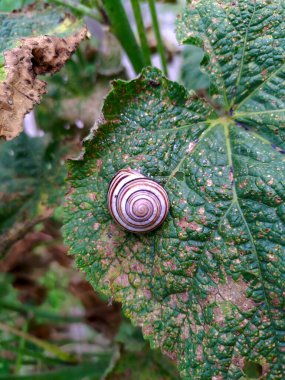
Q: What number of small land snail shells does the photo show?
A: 1